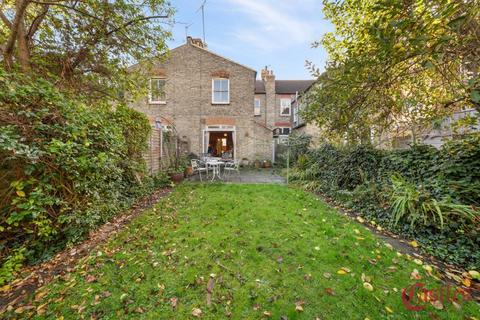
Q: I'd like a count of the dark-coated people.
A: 0